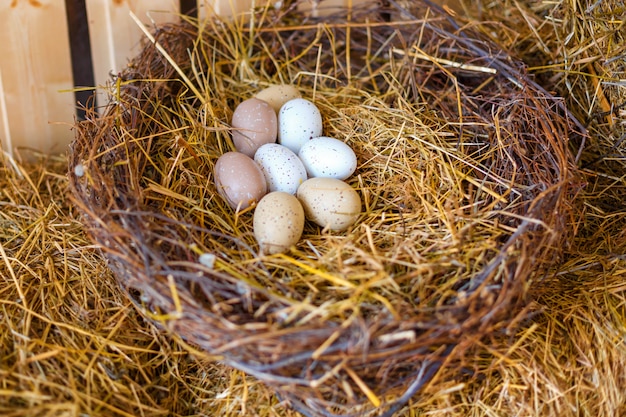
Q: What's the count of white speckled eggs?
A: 3